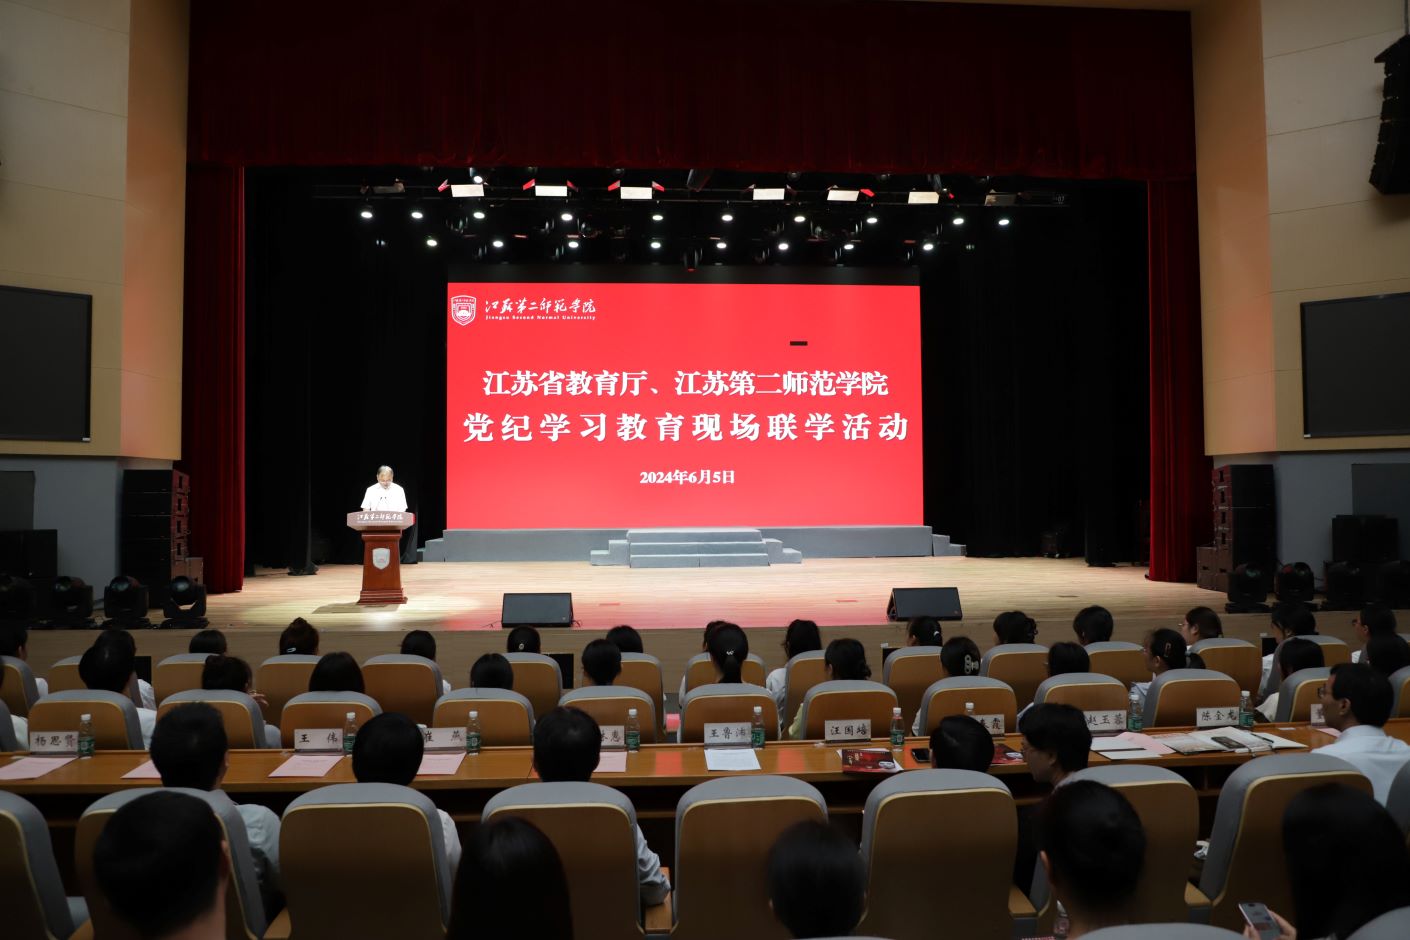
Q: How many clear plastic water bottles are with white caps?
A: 9